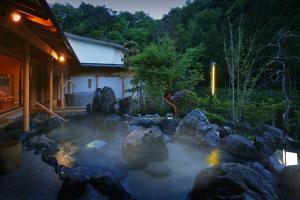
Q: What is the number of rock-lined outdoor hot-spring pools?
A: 1